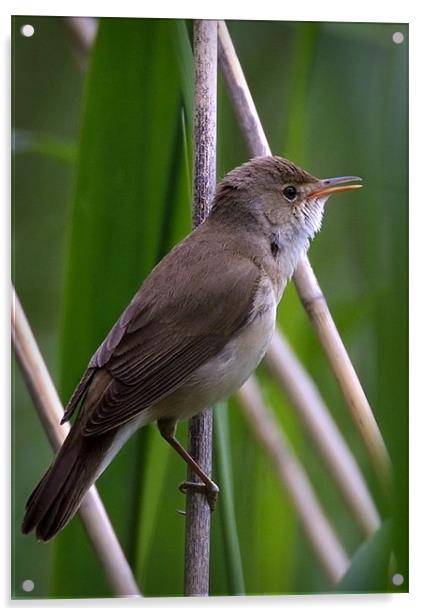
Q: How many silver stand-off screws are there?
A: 4